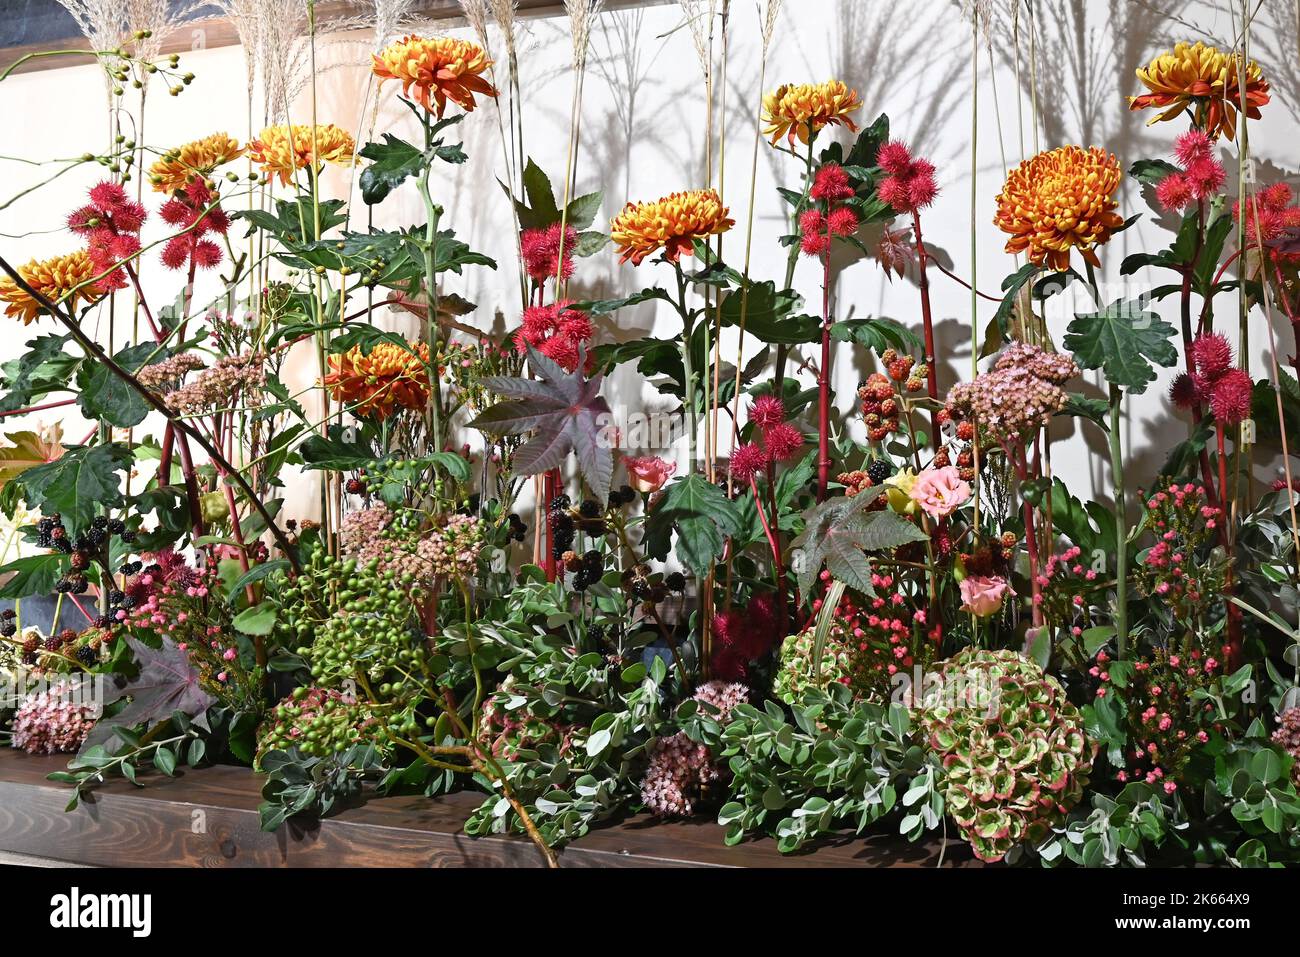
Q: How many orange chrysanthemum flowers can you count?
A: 9